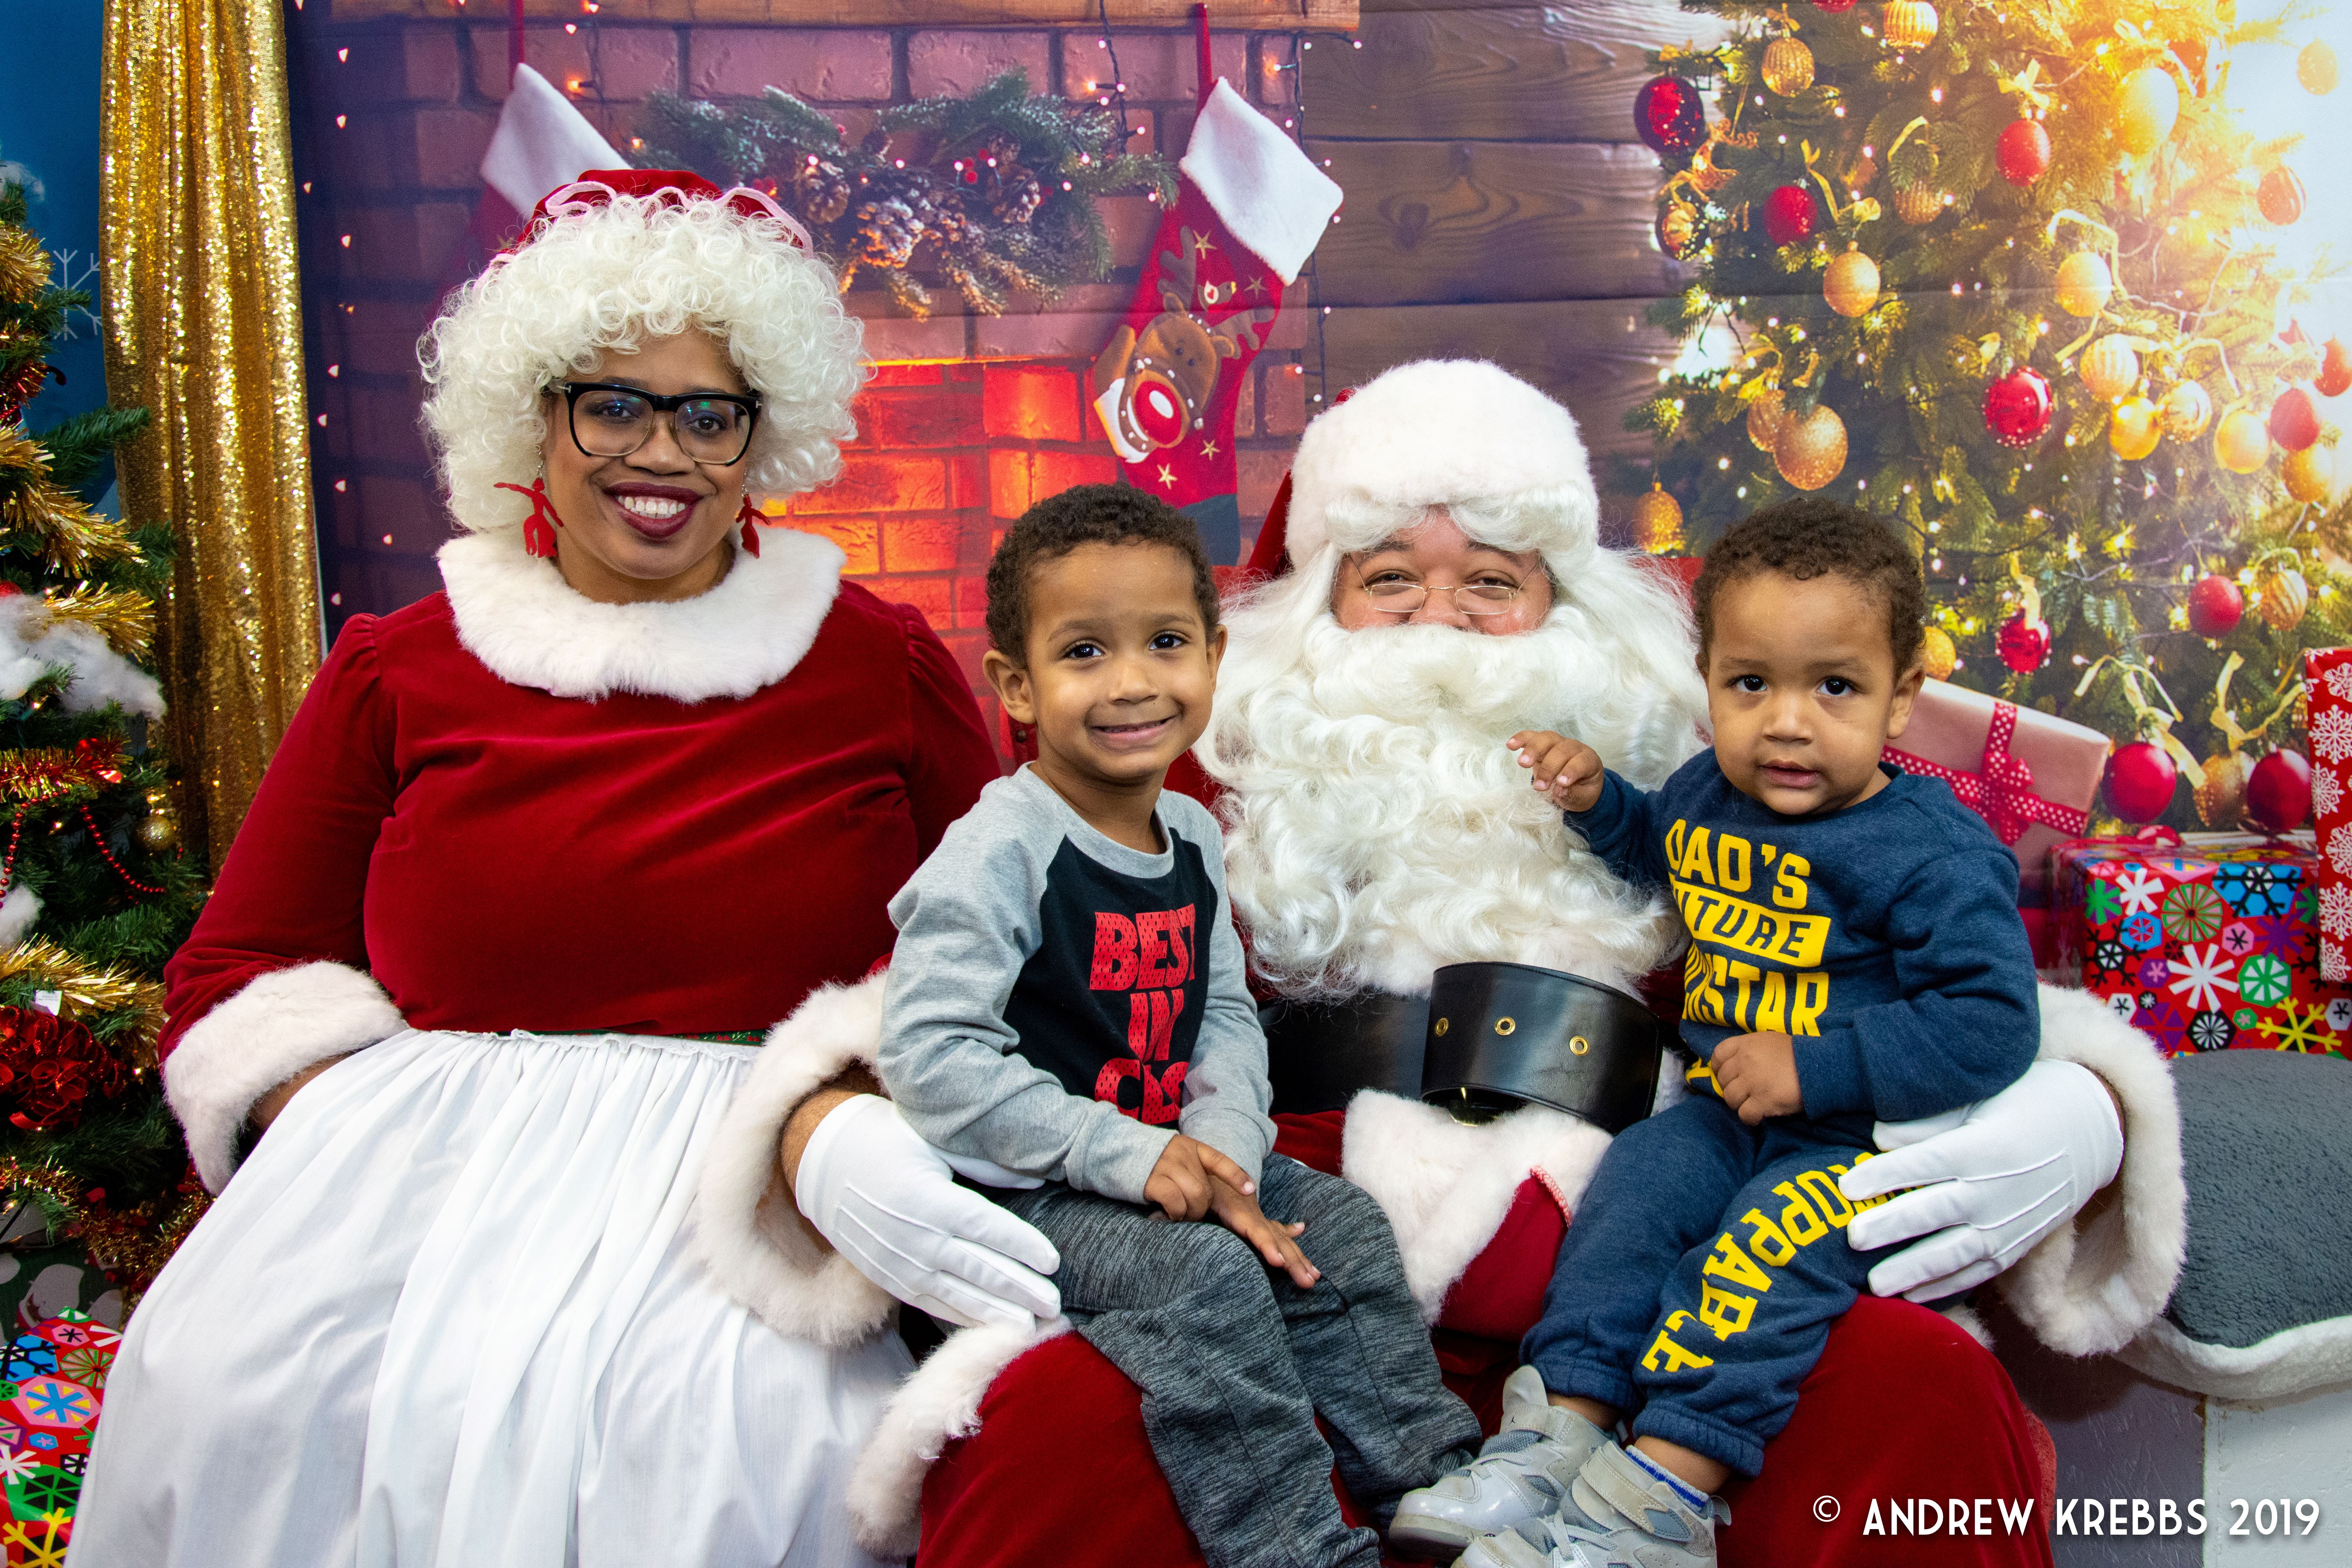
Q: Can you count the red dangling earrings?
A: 2